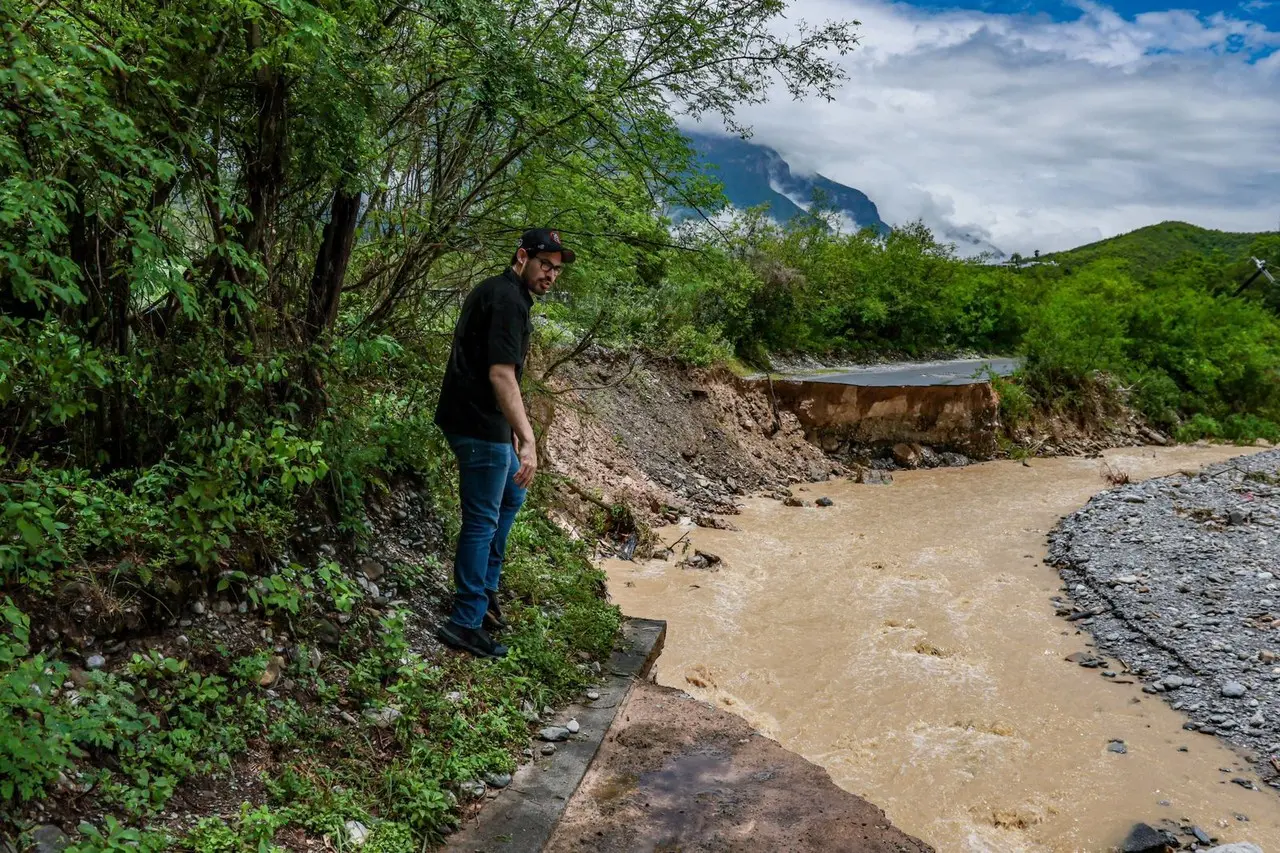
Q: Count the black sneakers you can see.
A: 2